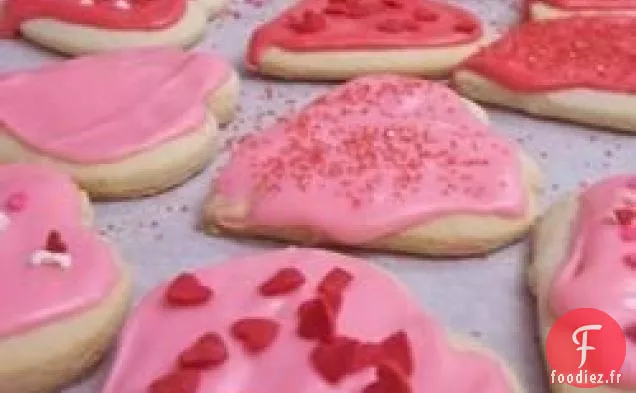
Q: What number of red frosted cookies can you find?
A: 4